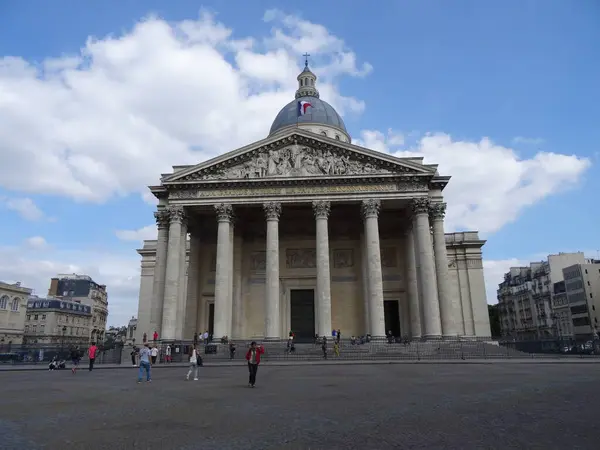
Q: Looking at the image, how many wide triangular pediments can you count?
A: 1